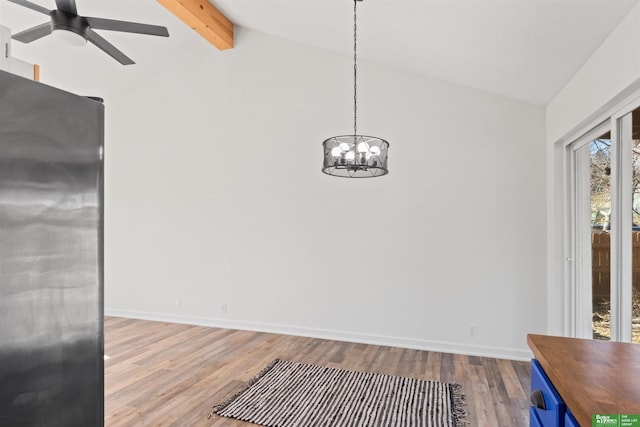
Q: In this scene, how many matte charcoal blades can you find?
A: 5